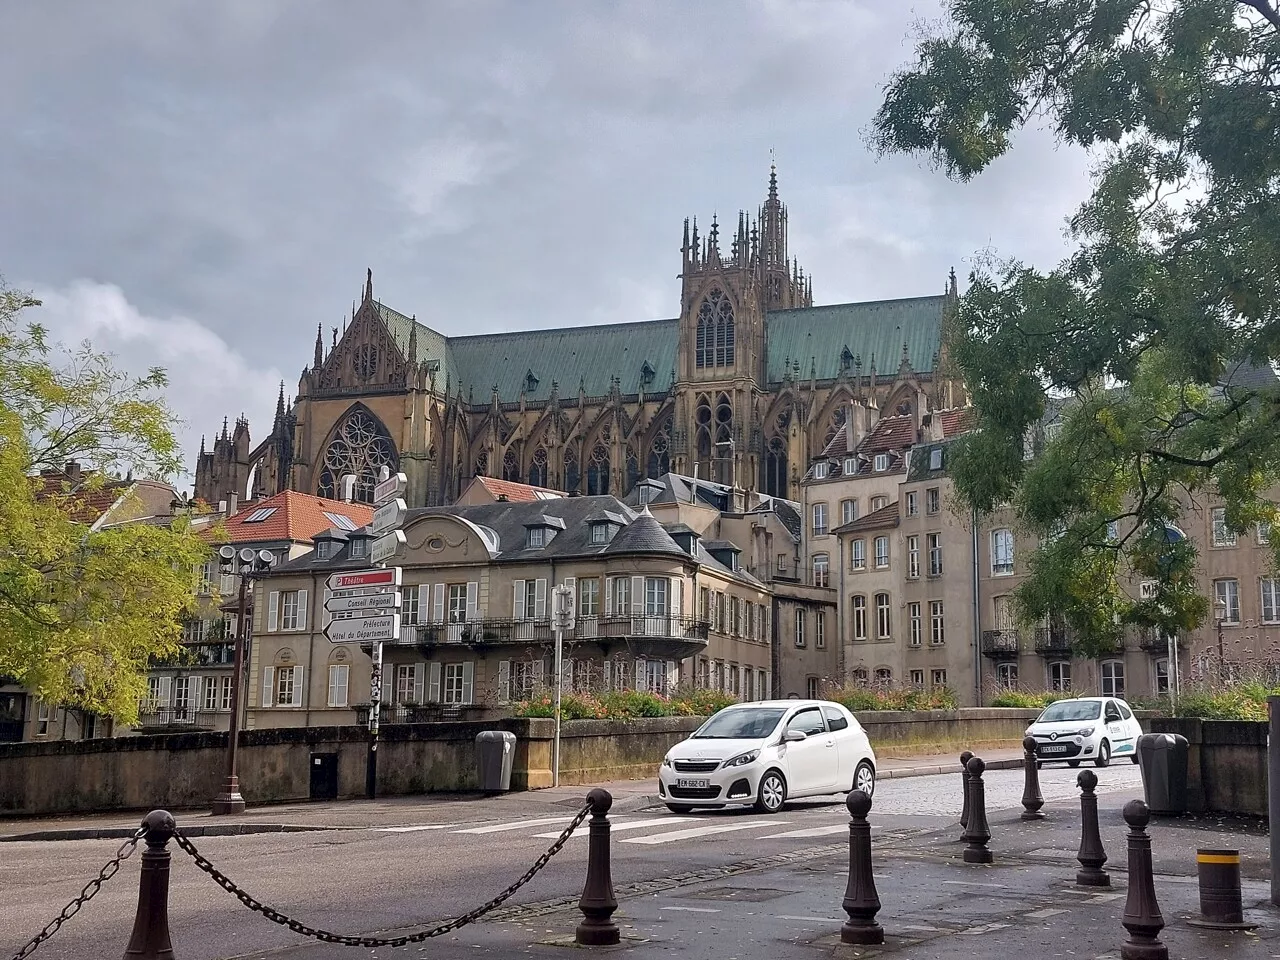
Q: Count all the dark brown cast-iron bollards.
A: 8